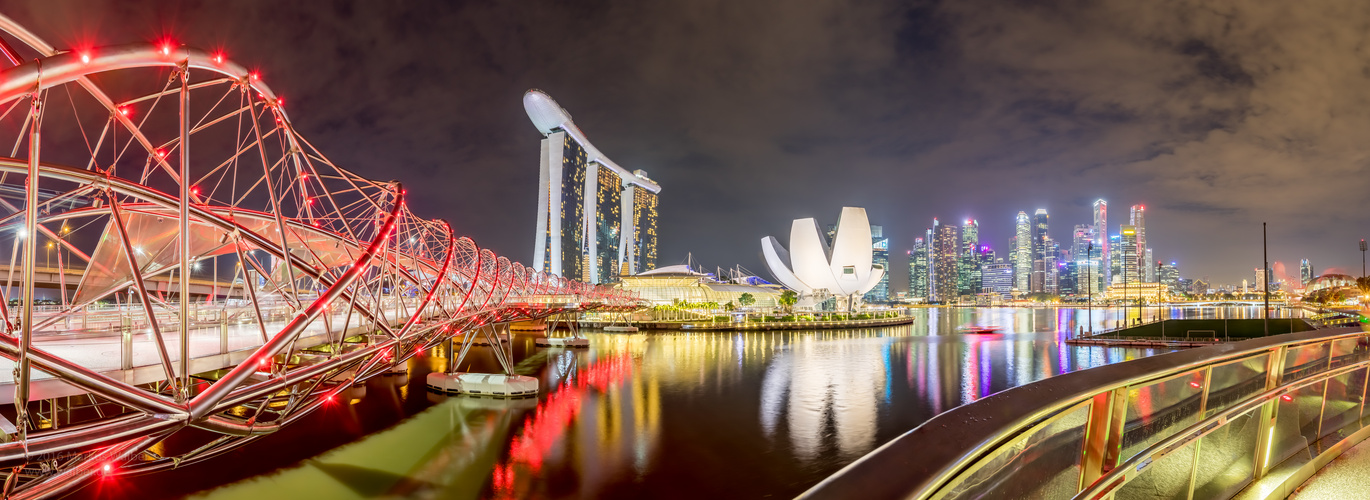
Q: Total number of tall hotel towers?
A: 3